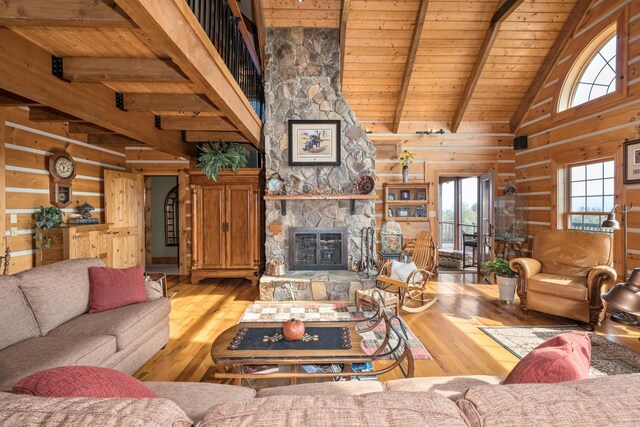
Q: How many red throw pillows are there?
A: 3